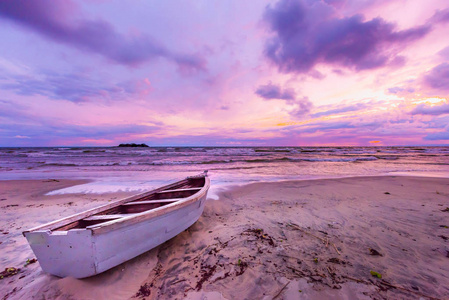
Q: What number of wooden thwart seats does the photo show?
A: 3